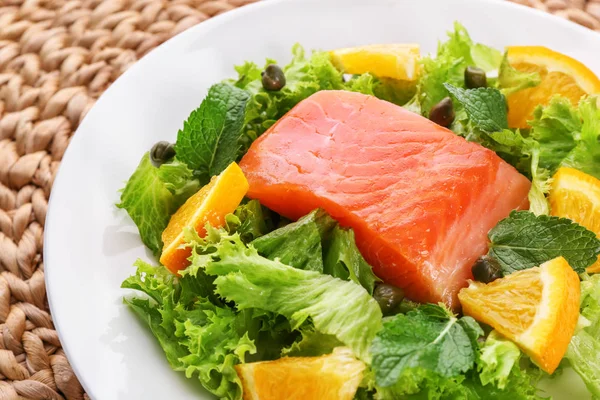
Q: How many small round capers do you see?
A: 6